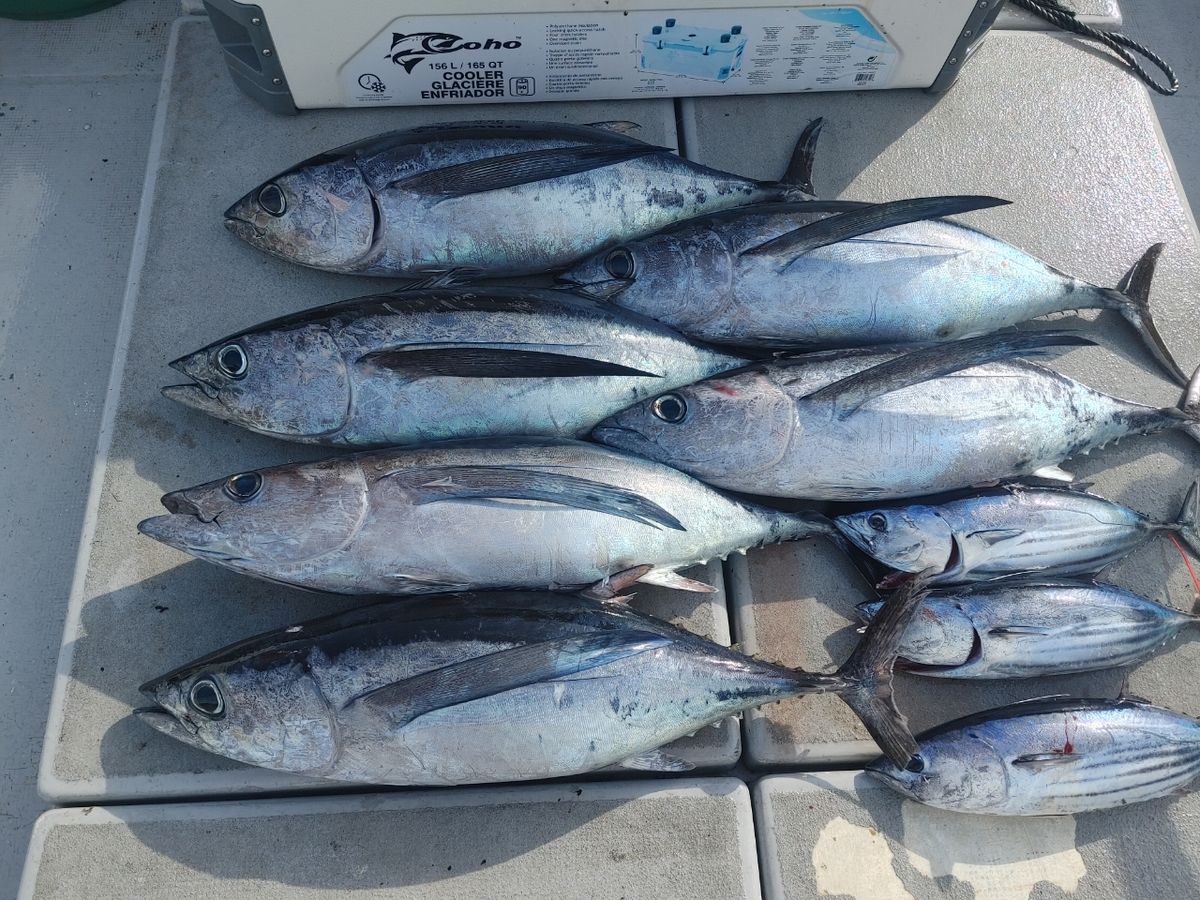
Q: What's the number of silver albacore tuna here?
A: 6